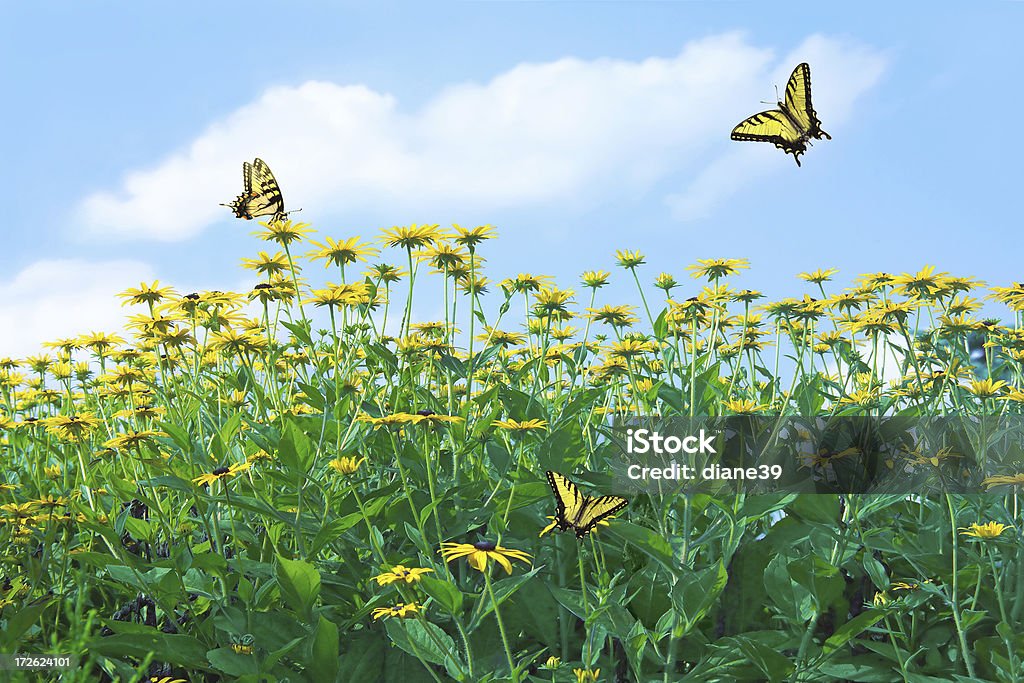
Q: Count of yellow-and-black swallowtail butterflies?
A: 3